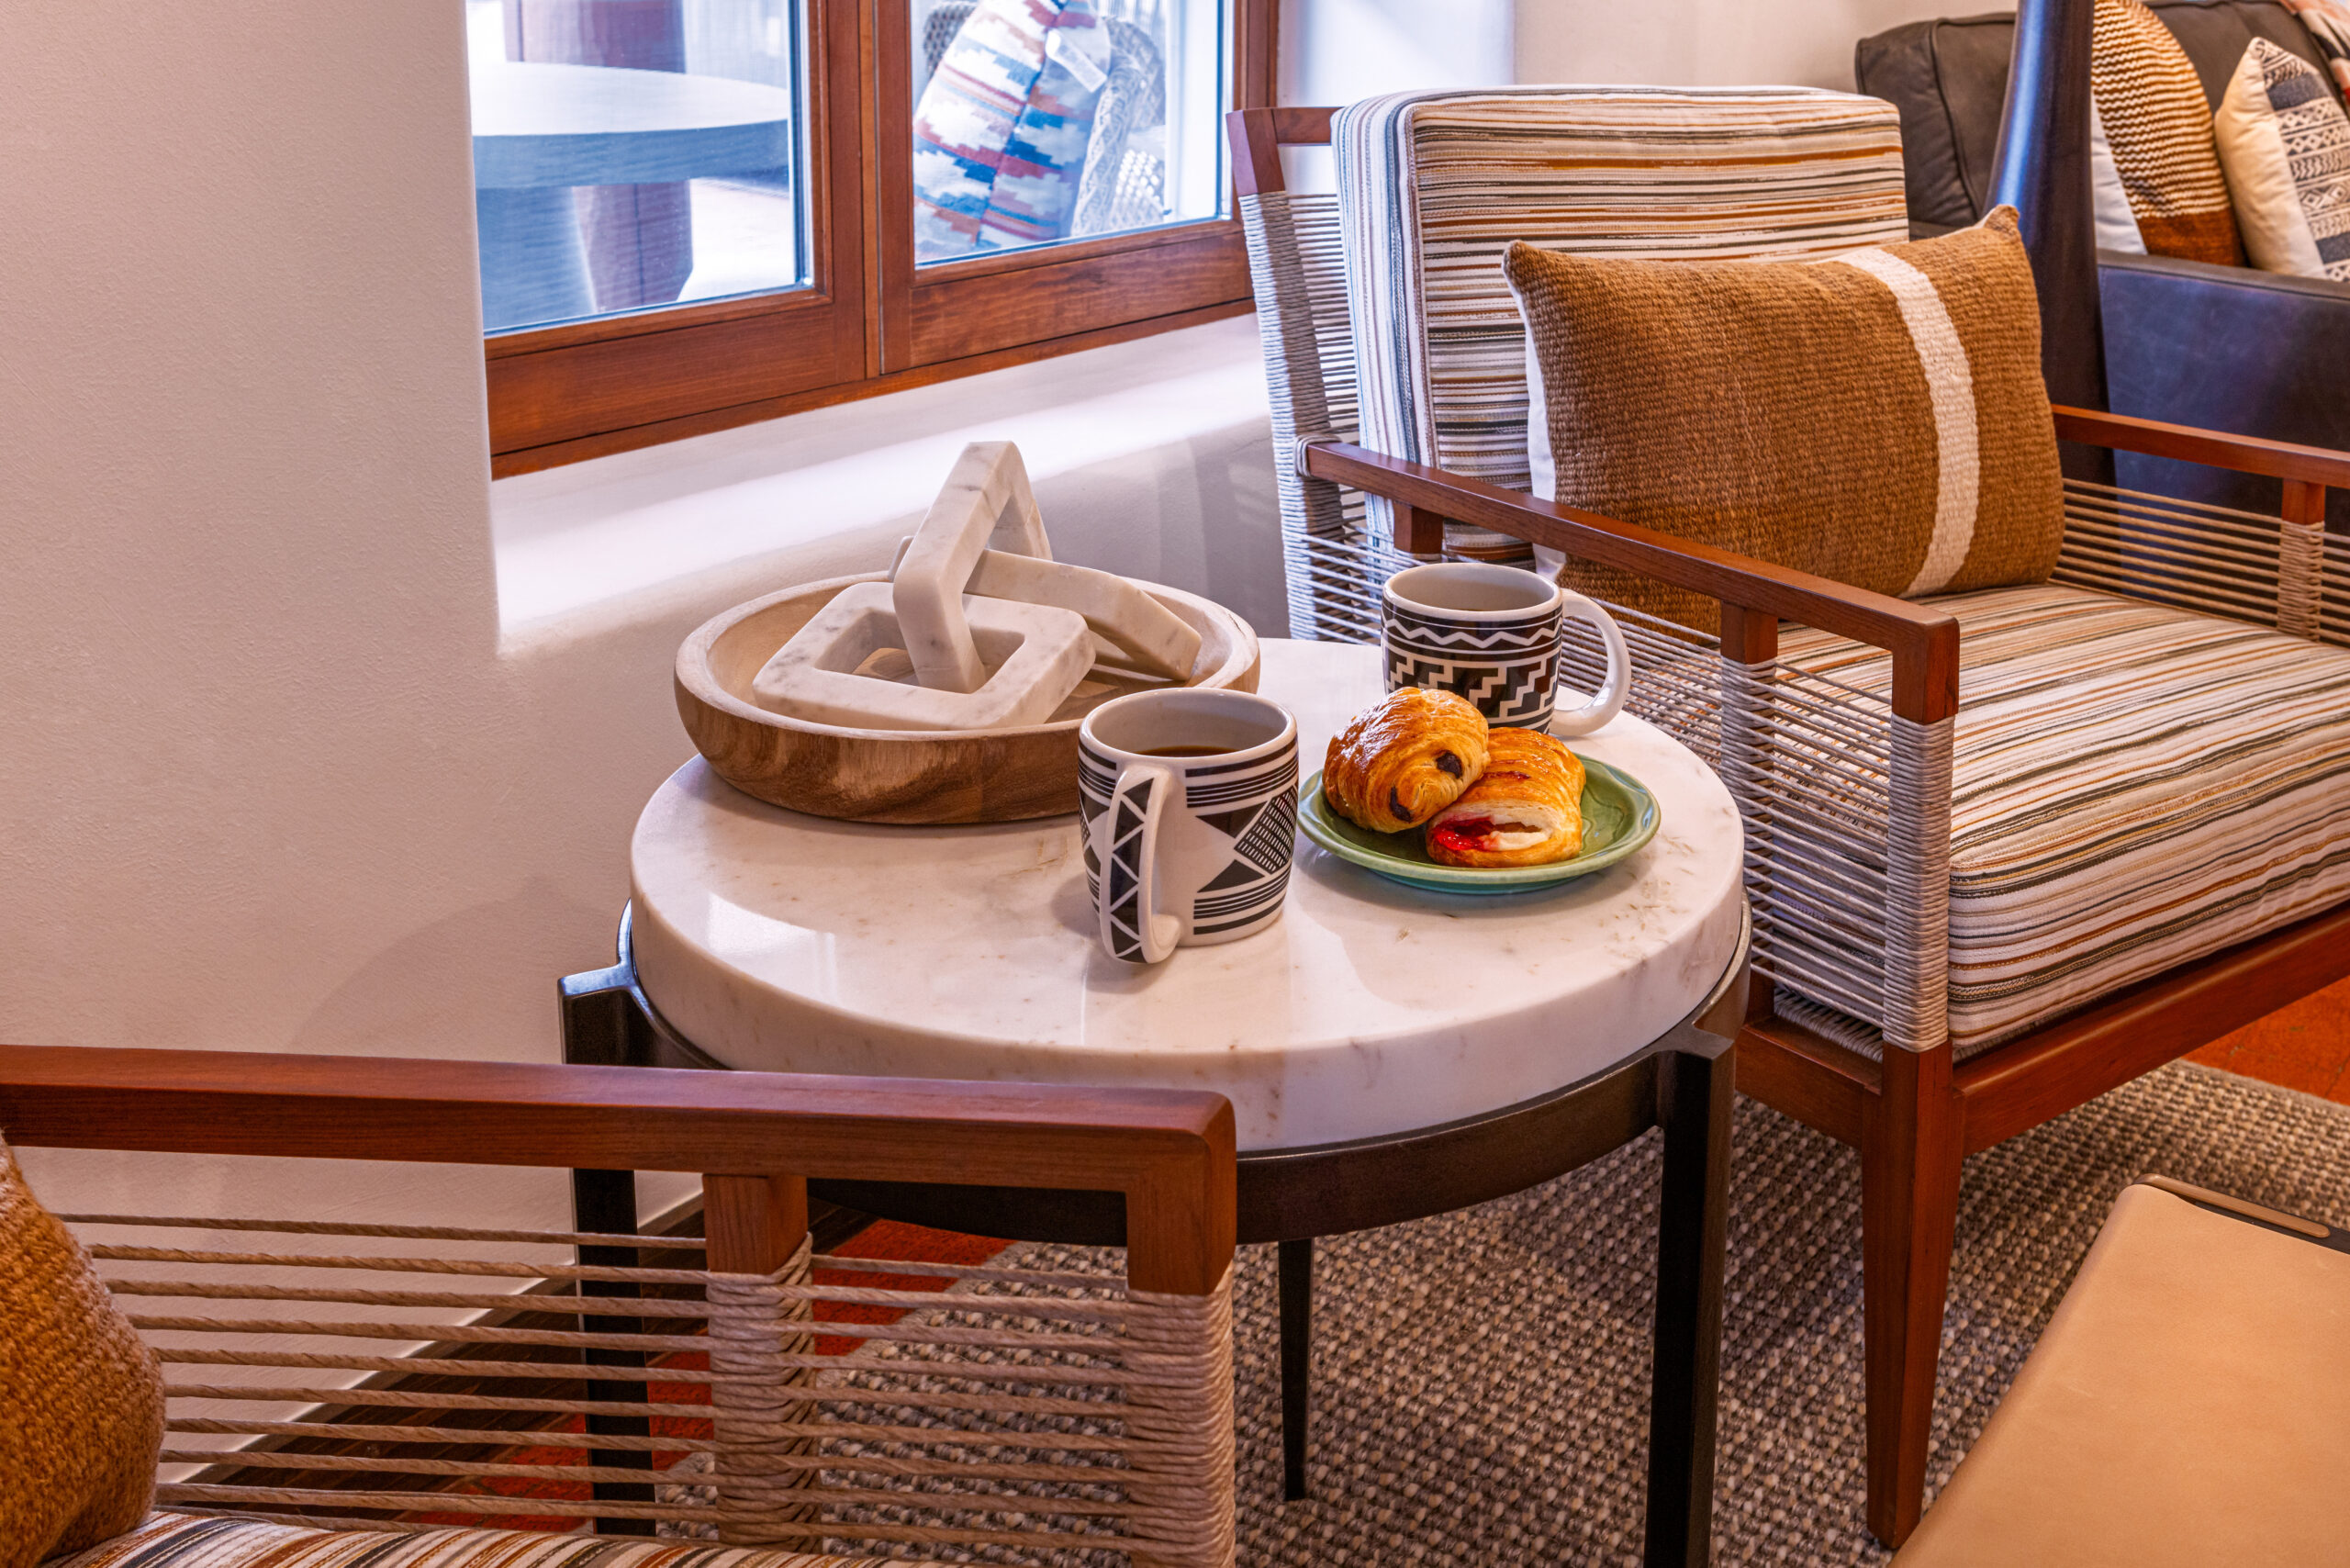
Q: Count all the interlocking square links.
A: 3